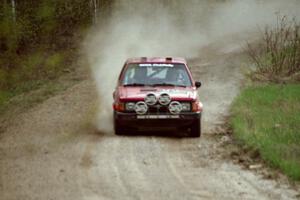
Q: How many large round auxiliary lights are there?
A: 4